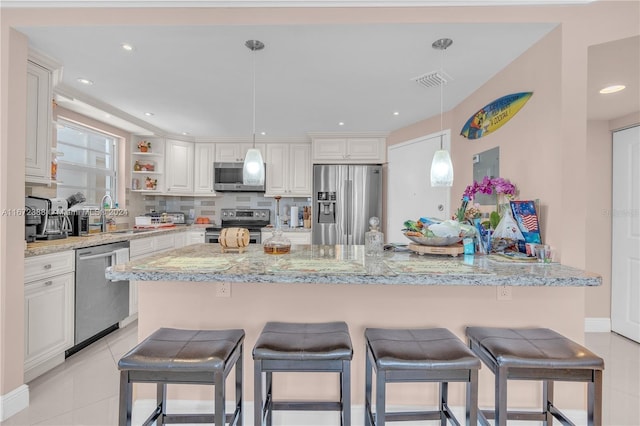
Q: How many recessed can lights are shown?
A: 8